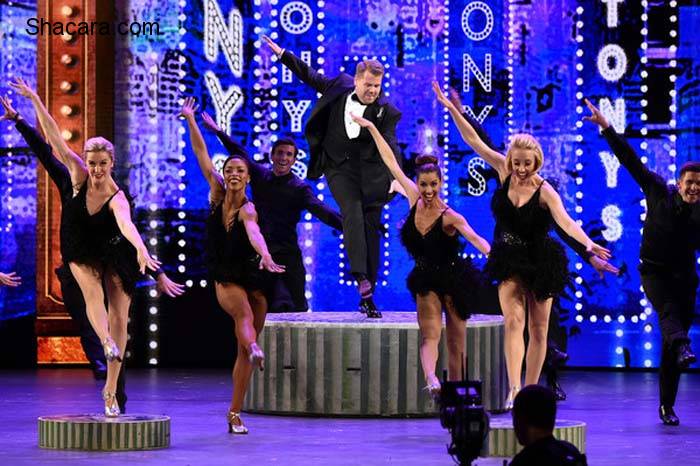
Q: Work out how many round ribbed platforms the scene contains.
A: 3